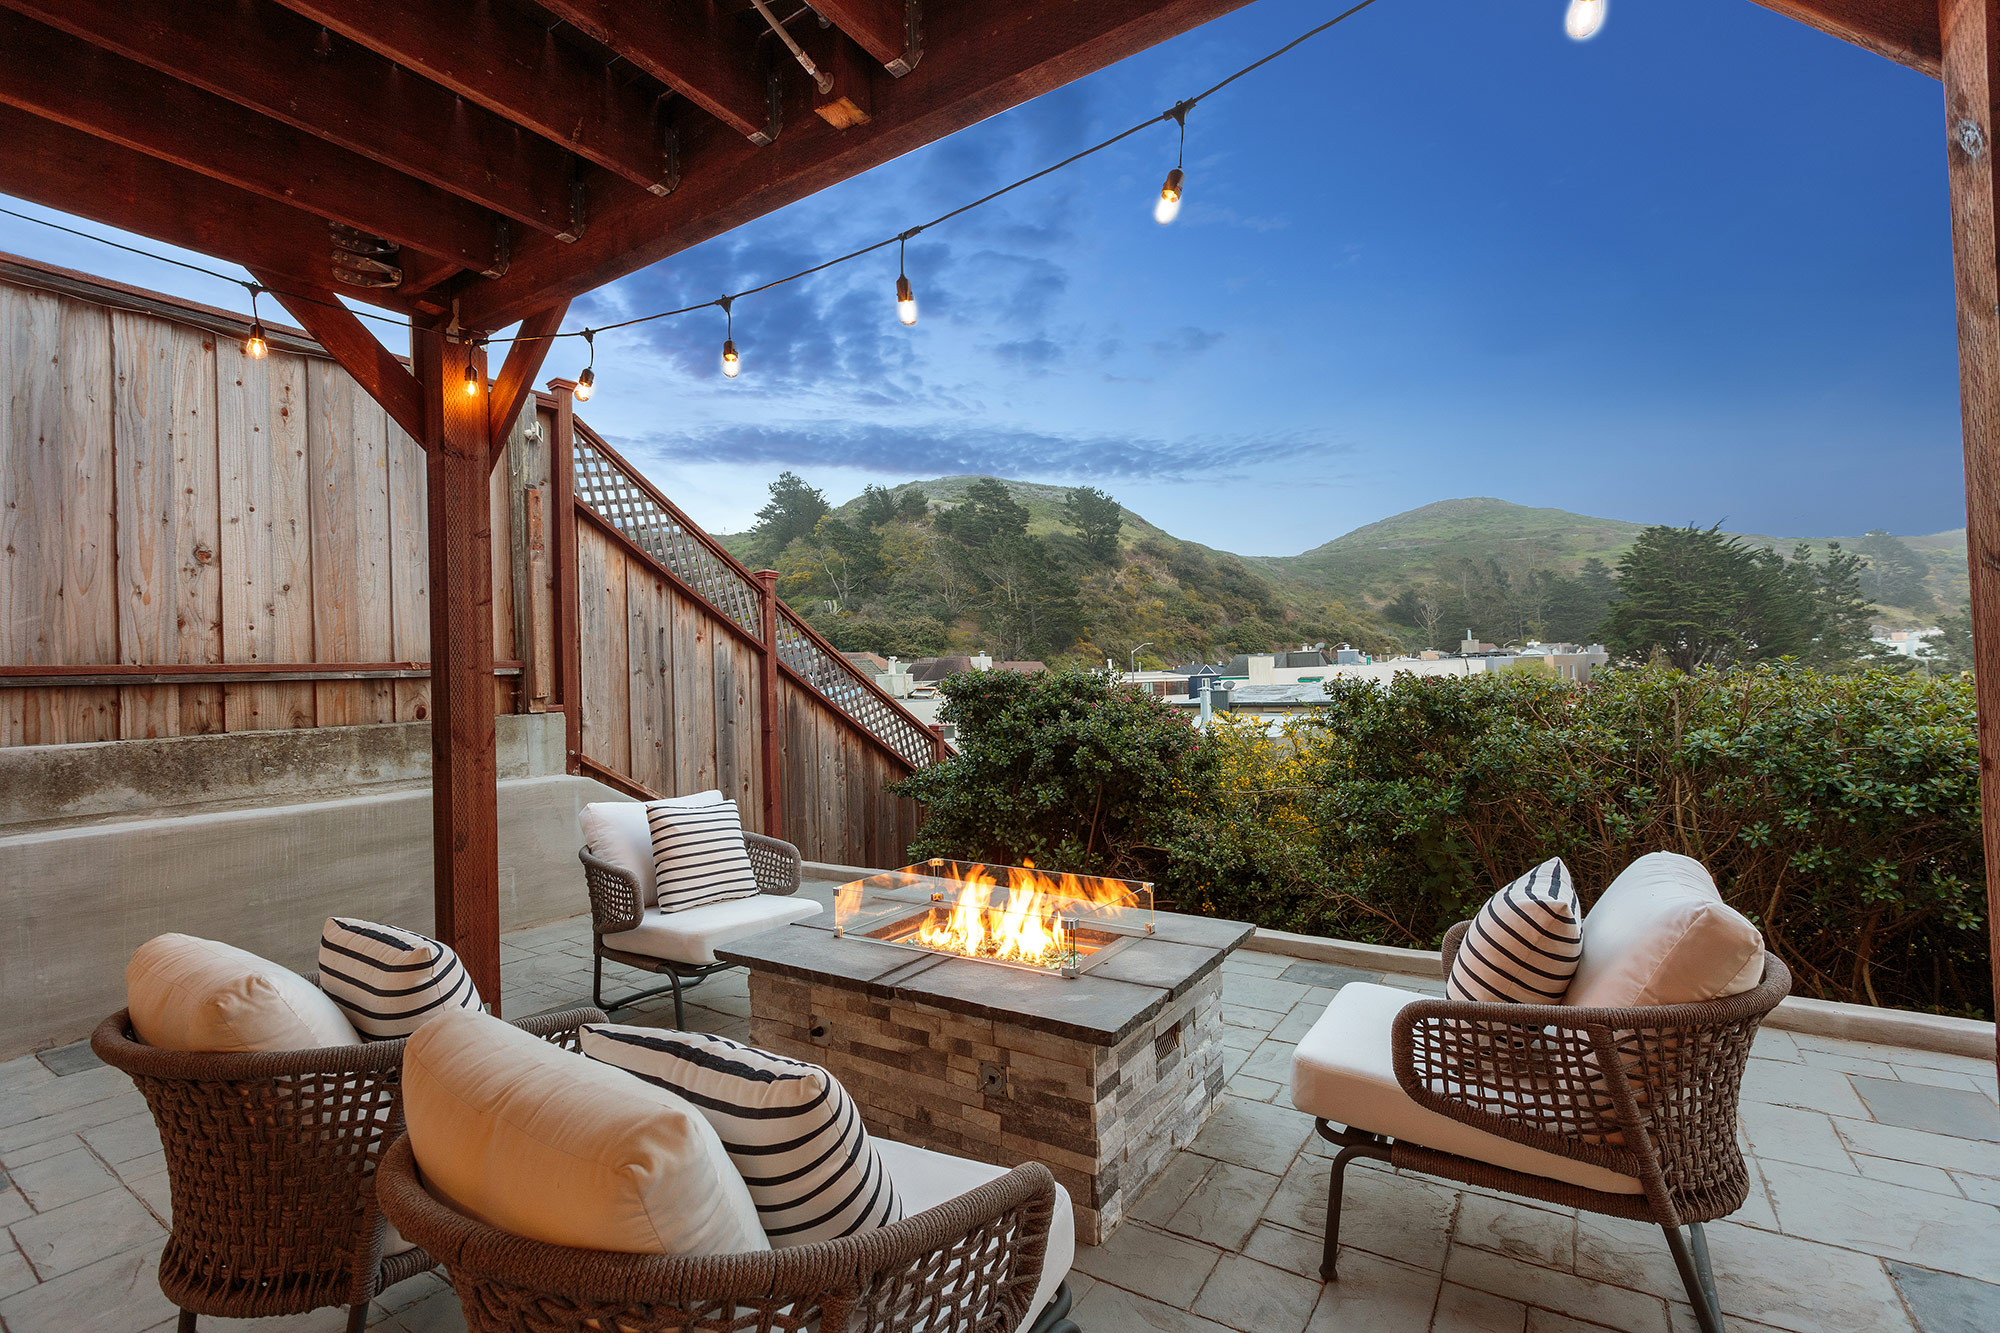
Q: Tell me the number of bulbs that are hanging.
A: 7